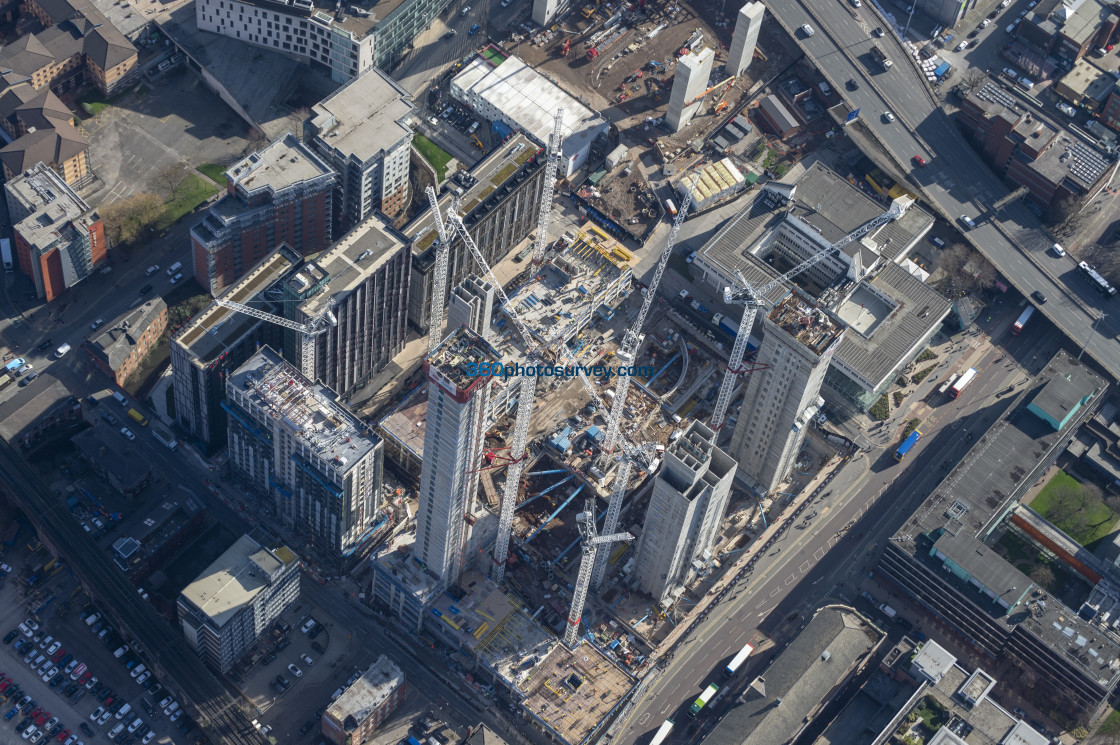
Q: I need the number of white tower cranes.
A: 8